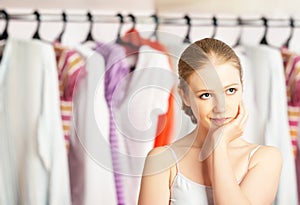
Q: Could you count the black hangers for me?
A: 12